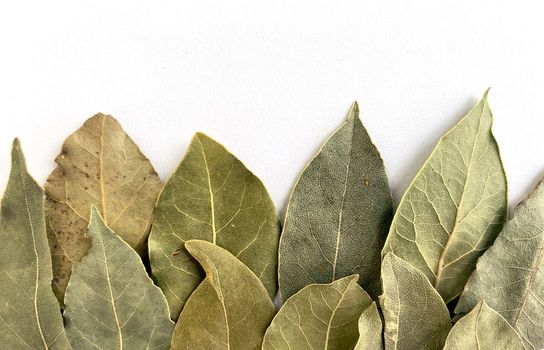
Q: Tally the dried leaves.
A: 12